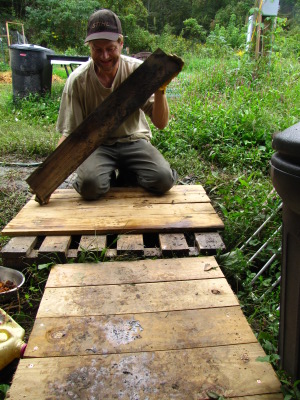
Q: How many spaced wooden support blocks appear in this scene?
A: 6